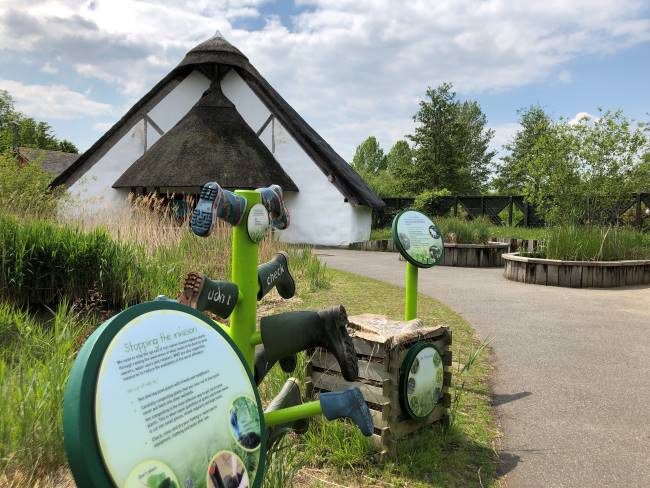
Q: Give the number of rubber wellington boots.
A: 8